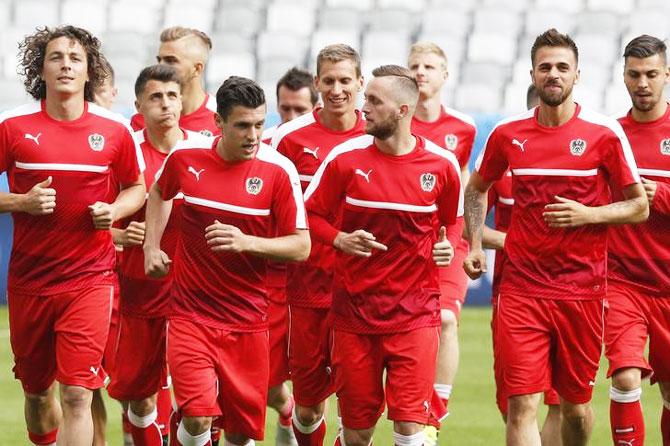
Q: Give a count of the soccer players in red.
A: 12